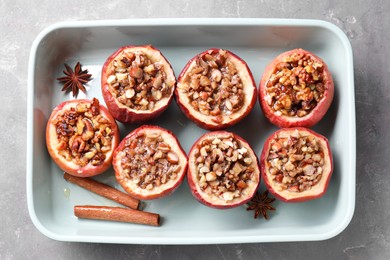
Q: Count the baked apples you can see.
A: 7